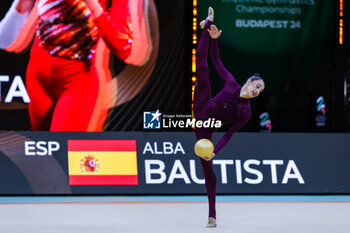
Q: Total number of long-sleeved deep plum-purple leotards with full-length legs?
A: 1